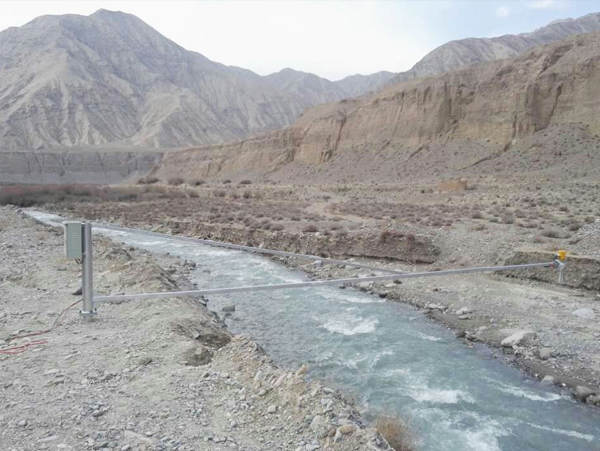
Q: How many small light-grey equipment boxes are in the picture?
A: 1